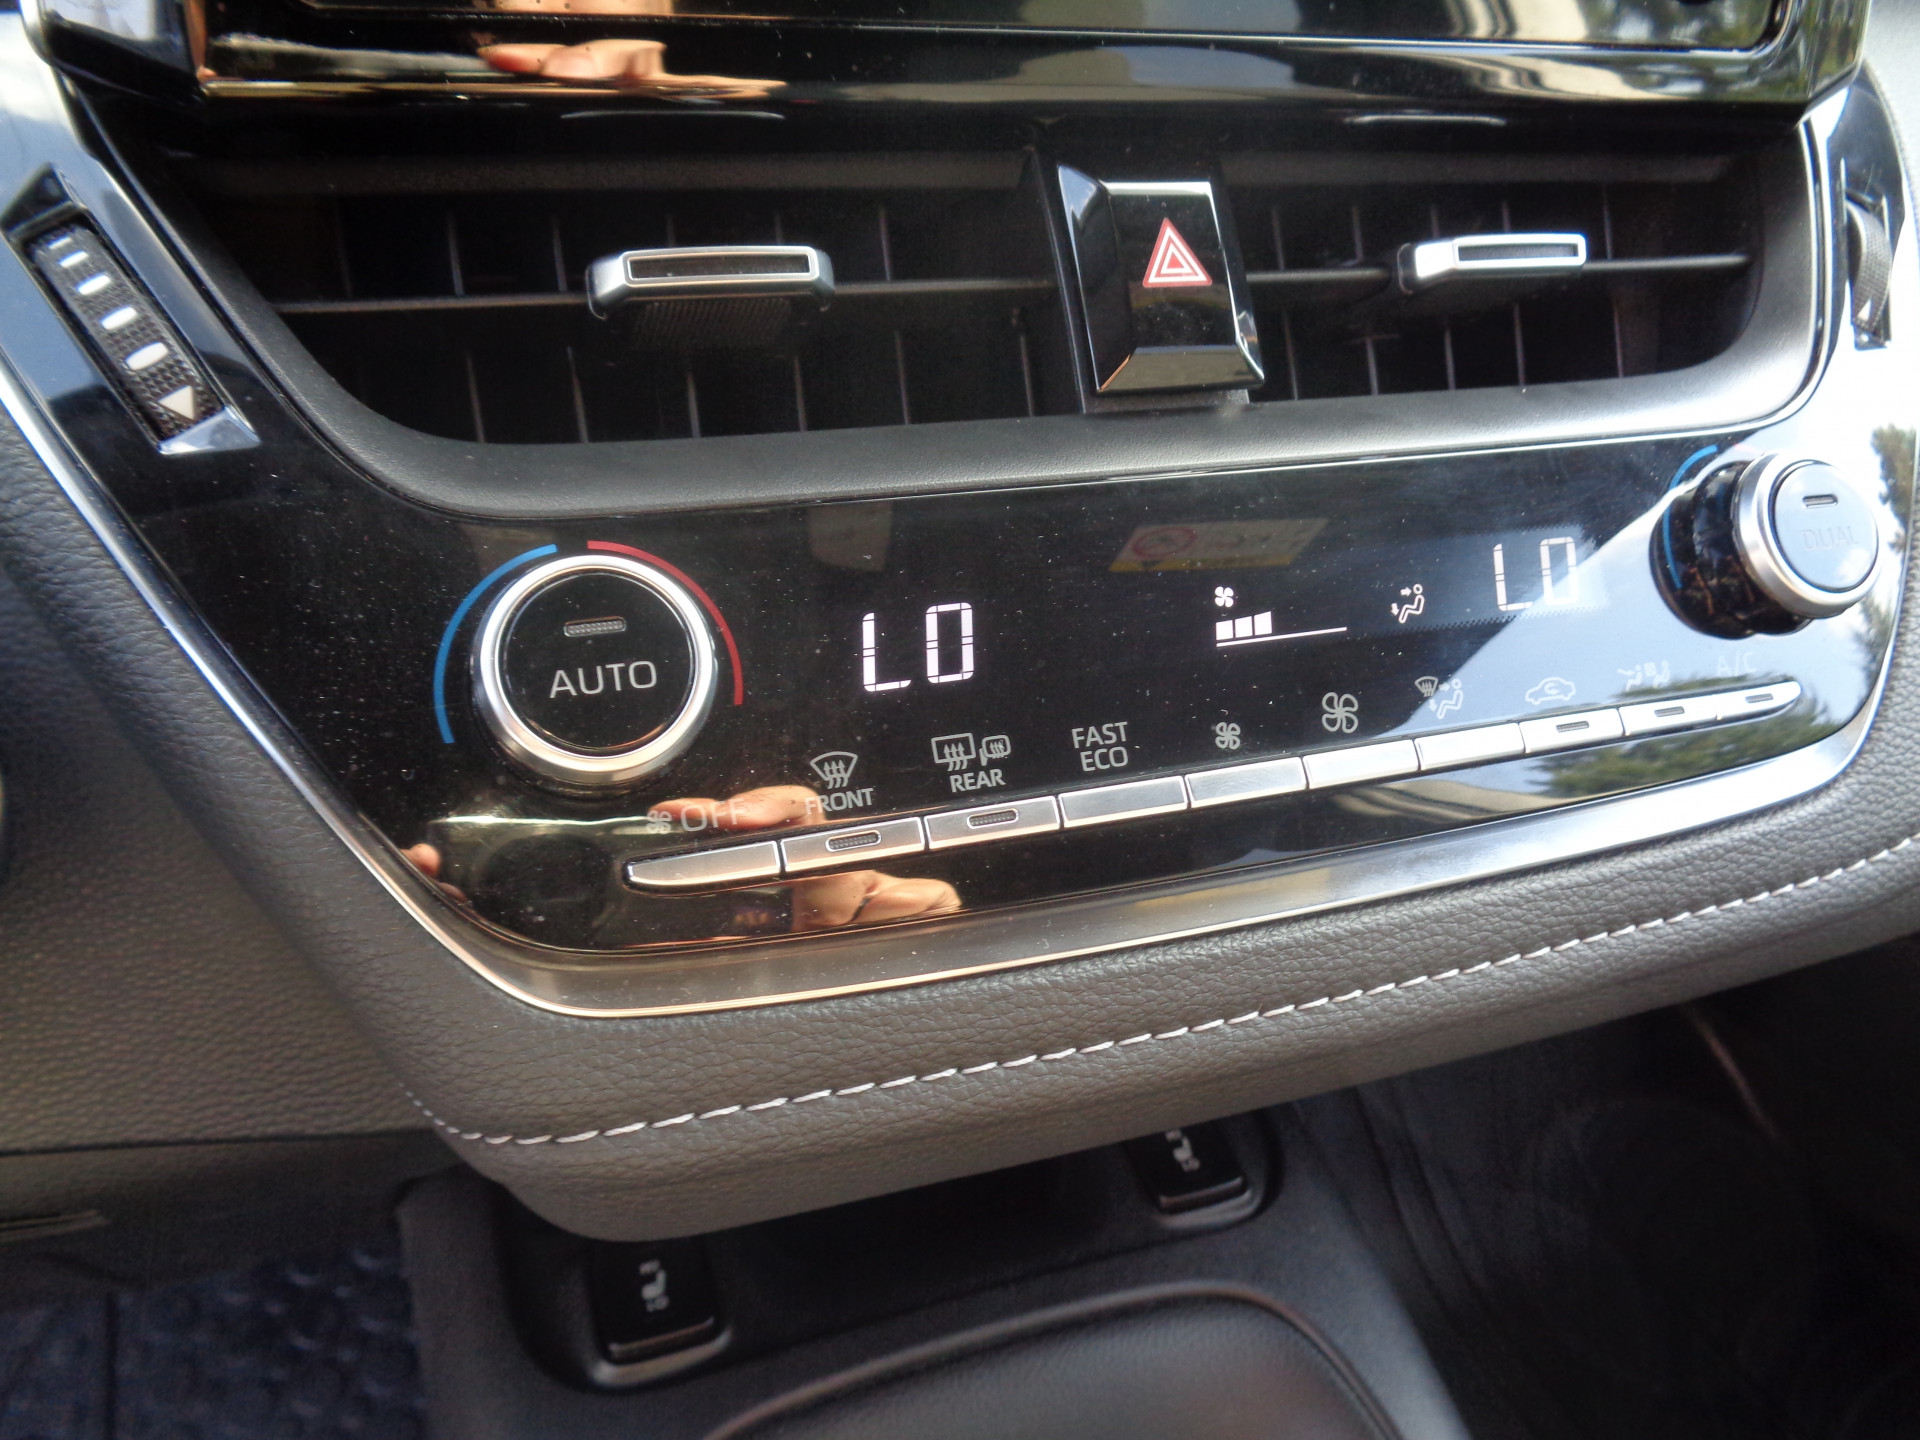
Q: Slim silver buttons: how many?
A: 10